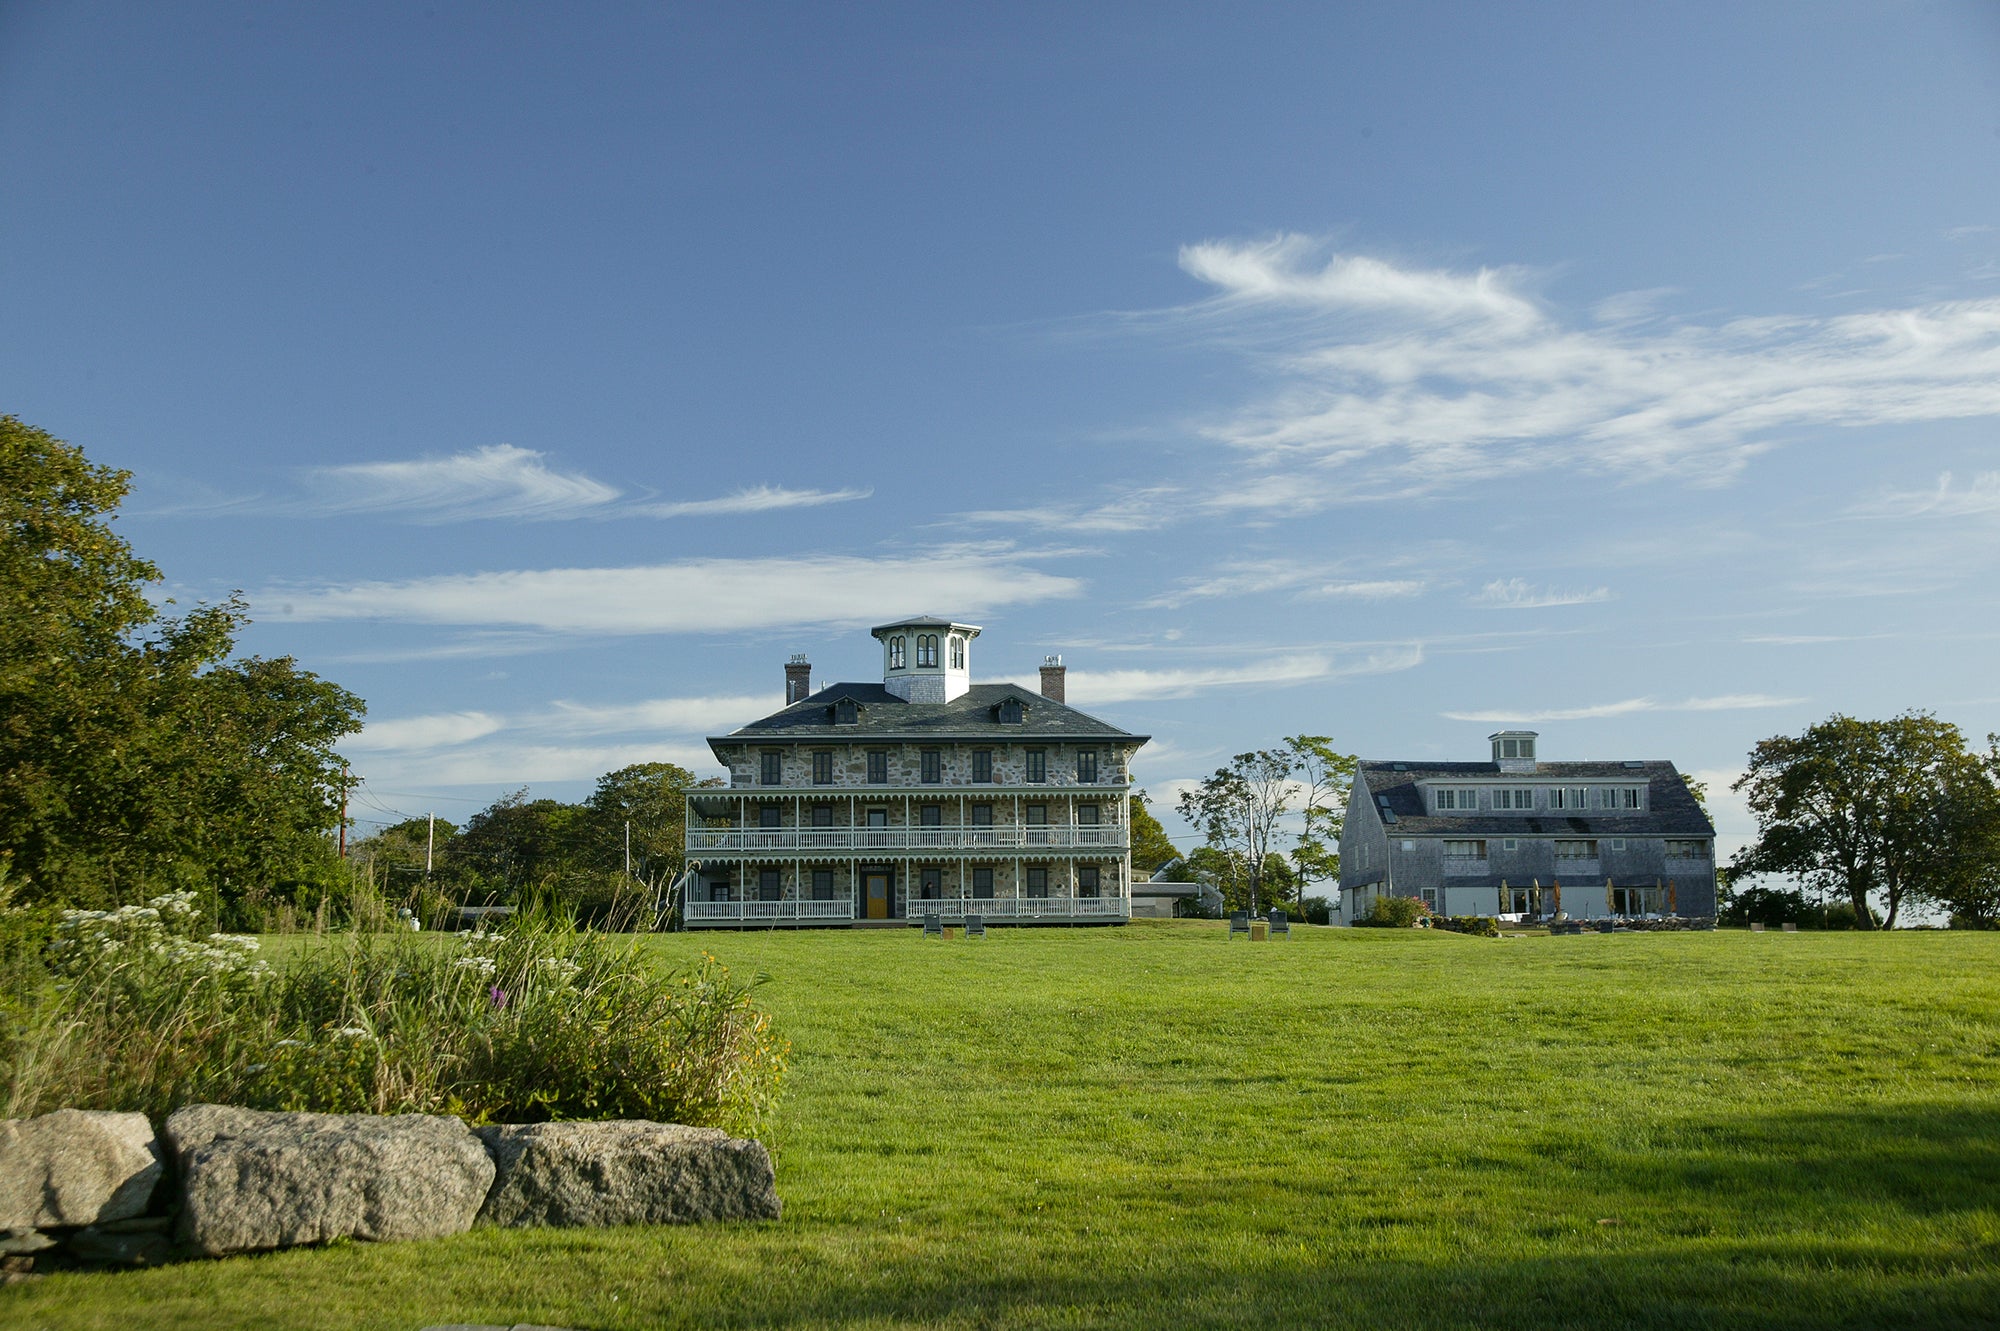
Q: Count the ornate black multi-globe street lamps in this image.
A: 0